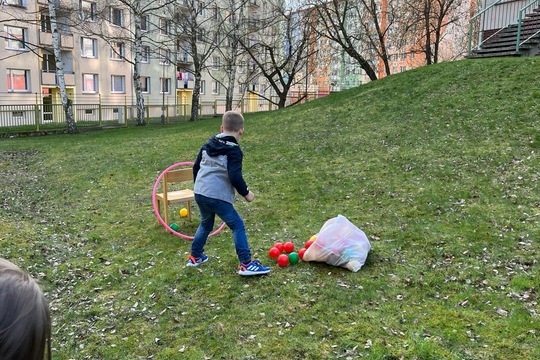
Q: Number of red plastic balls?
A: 6